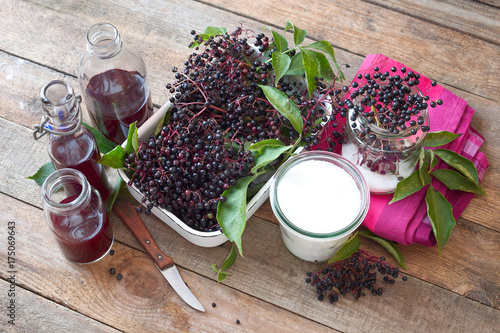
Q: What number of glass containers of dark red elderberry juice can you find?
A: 3